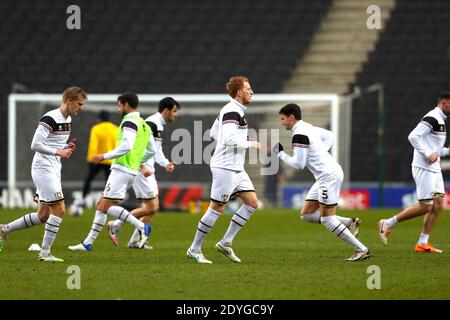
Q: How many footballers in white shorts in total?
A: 6